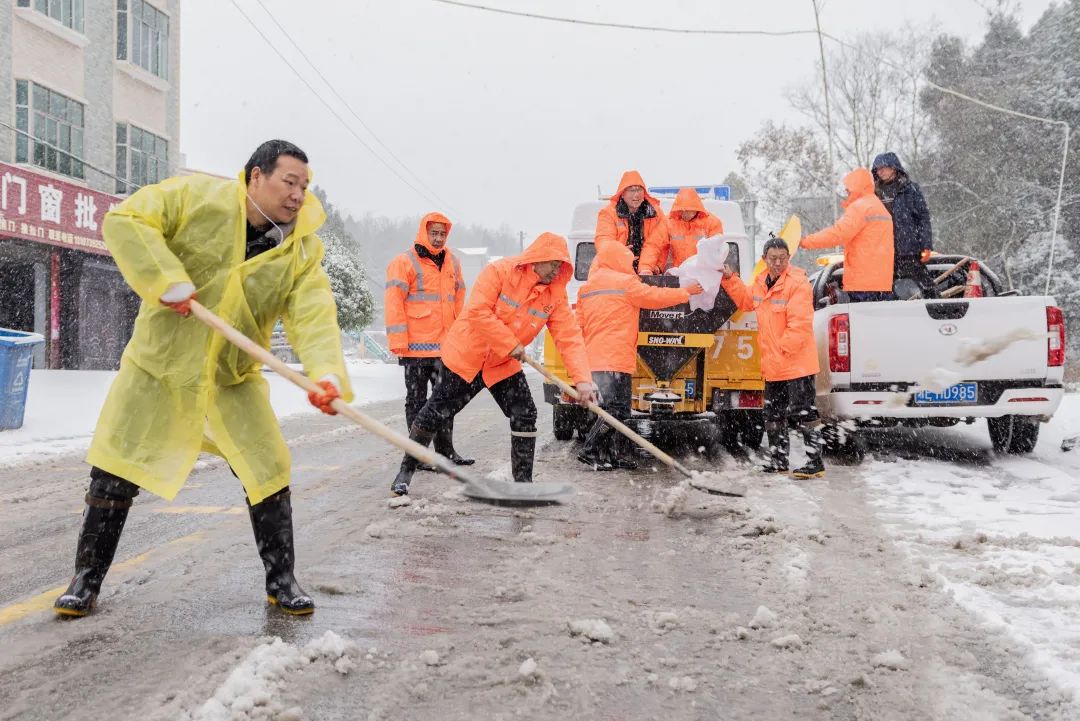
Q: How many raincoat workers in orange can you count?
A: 7